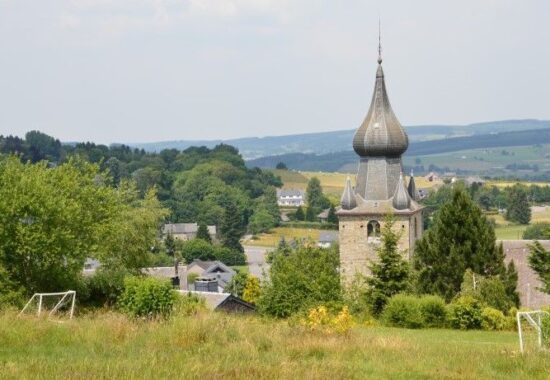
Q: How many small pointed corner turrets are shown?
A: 3